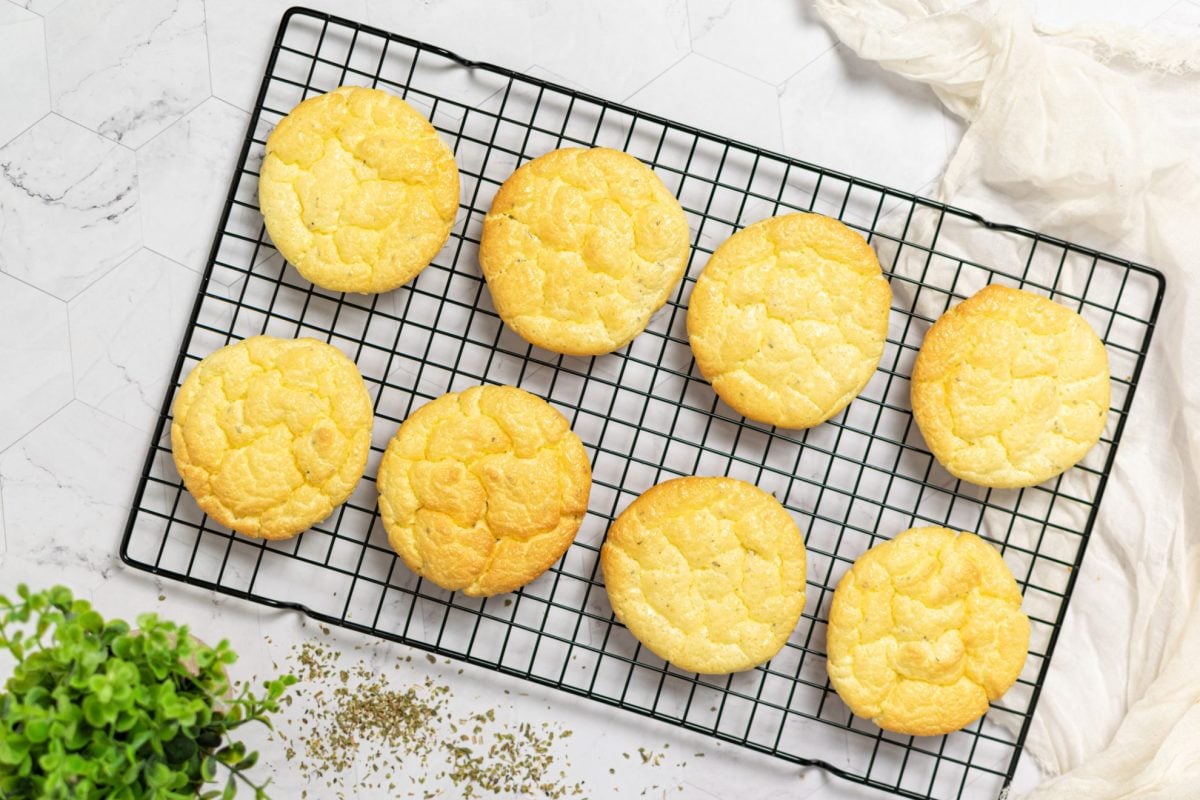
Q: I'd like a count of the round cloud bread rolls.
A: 8